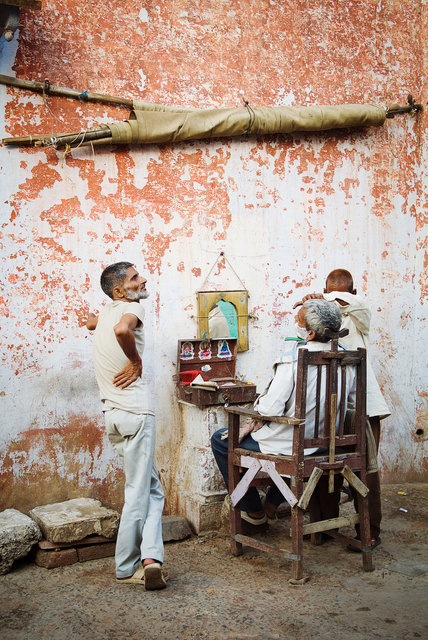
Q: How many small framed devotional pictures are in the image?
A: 3